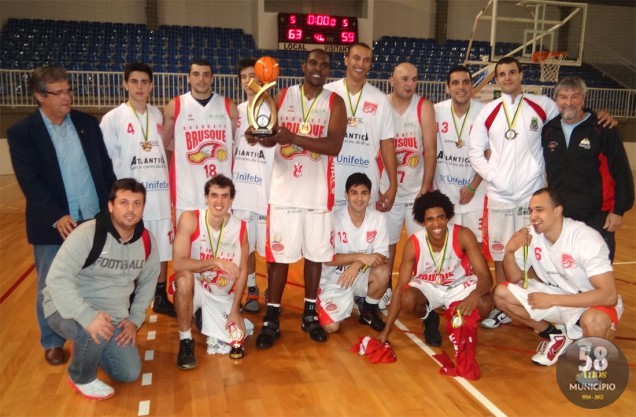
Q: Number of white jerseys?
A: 11